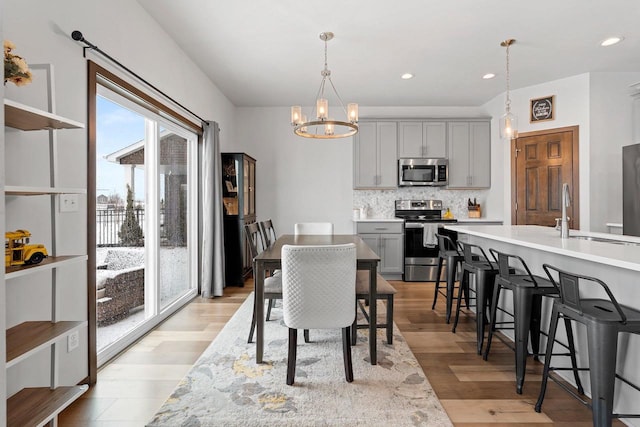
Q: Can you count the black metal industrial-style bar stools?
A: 4